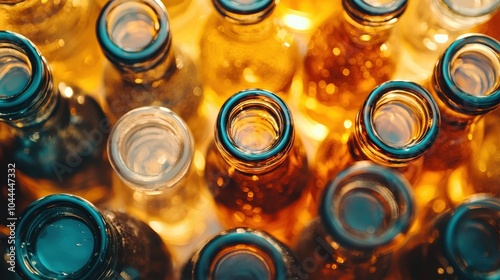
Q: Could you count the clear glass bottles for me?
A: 2